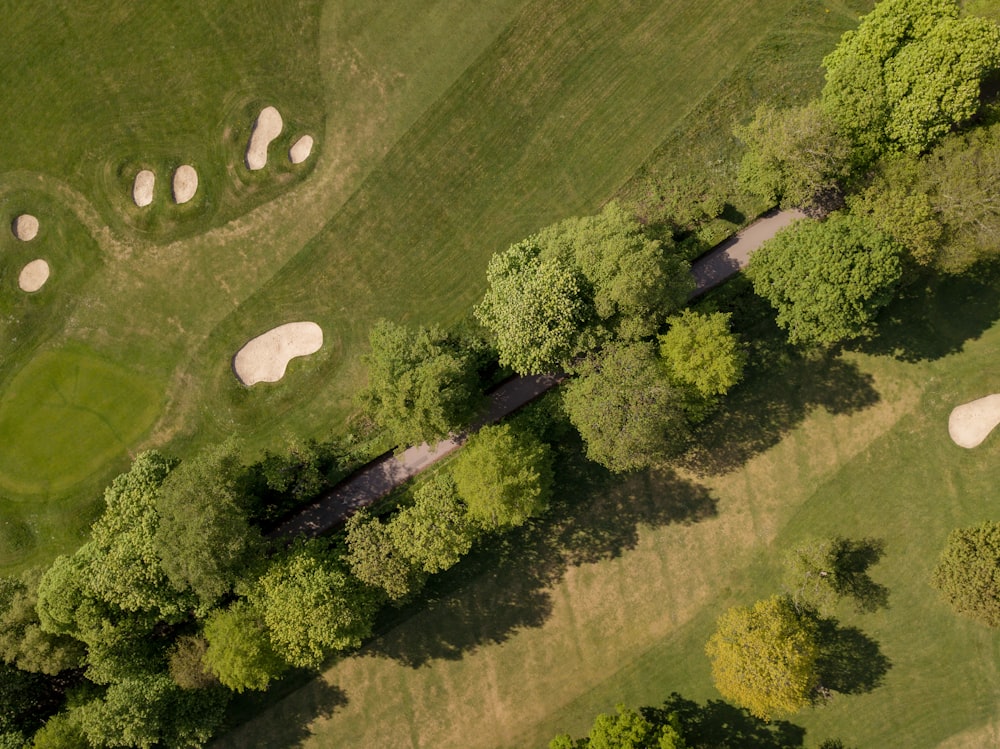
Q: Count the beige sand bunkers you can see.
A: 8